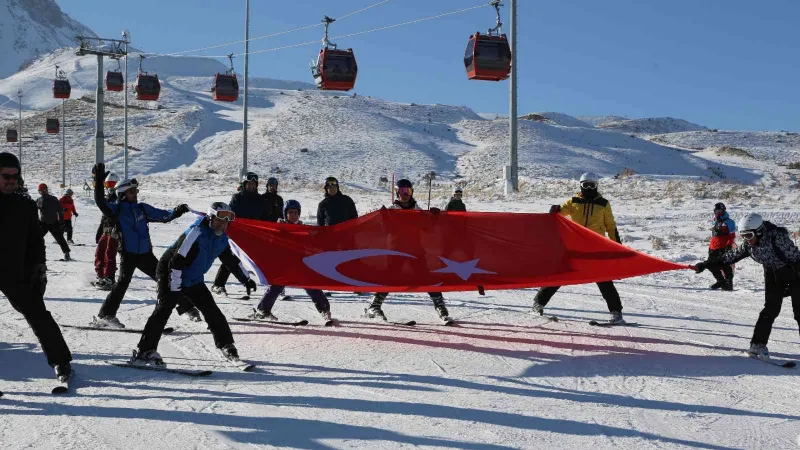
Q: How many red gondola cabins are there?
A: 8